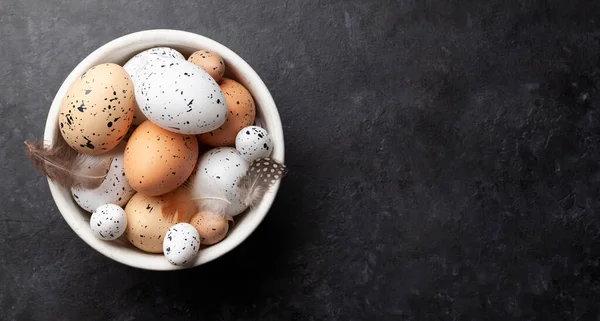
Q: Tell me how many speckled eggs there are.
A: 13